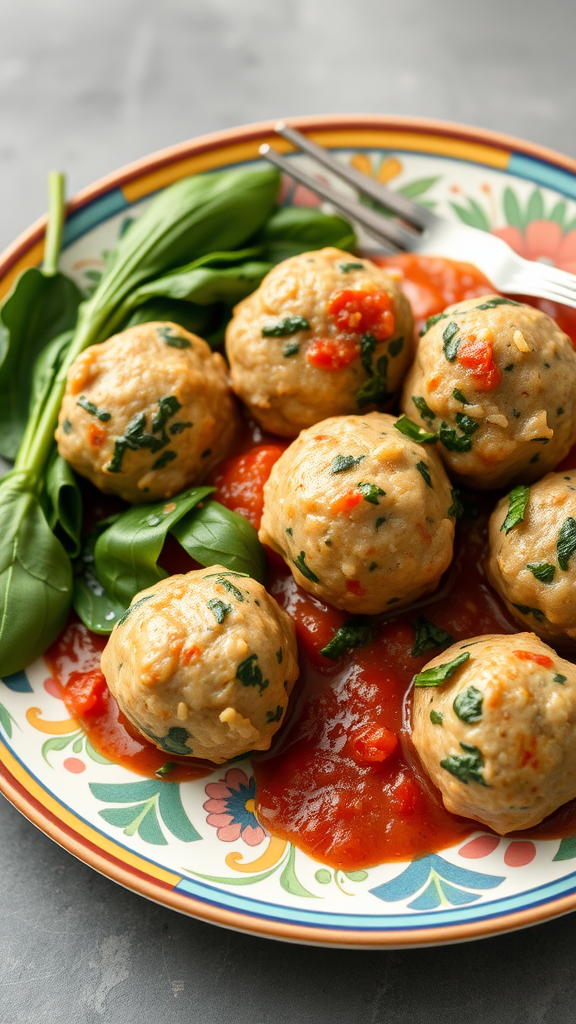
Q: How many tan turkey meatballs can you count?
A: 7